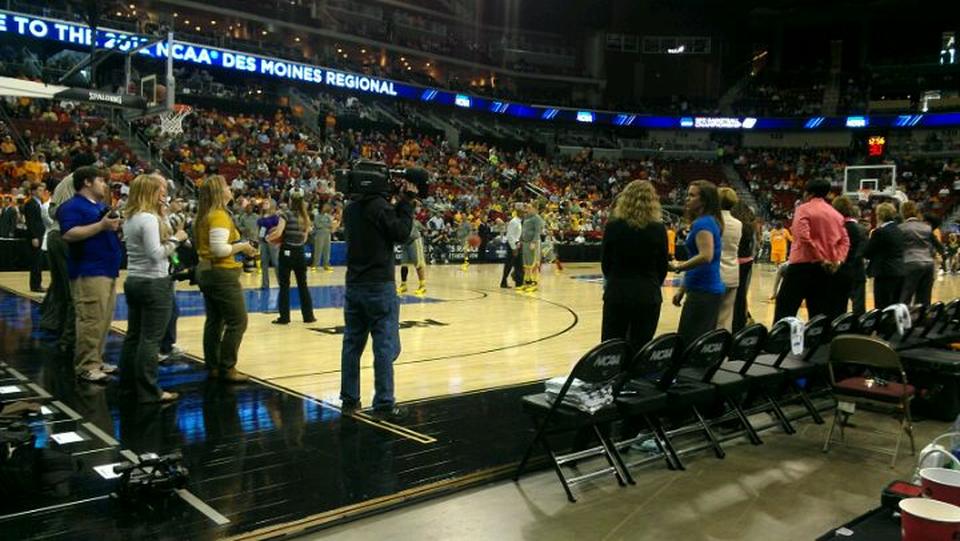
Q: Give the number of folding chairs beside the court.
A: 13